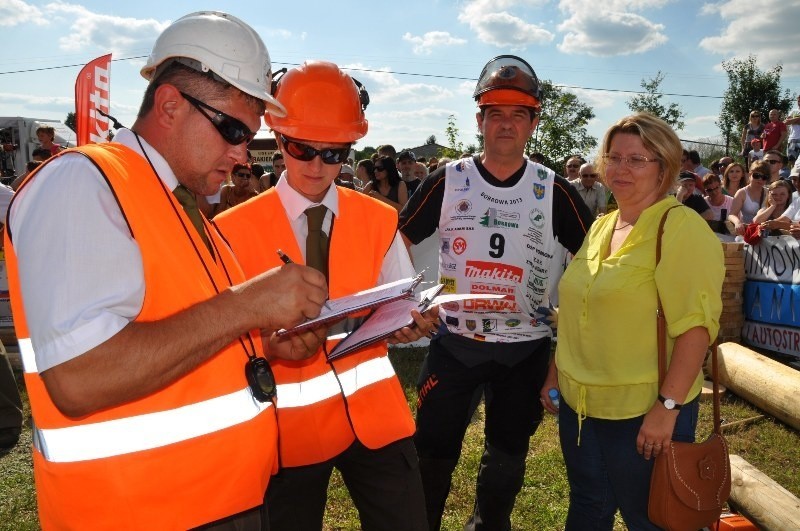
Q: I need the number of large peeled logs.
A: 2